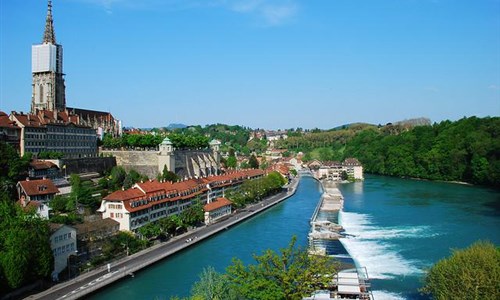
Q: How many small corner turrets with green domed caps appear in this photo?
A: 2